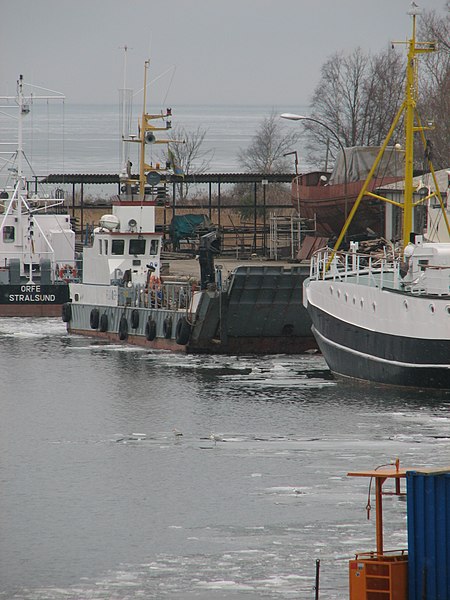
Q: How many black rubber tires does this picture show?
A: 8